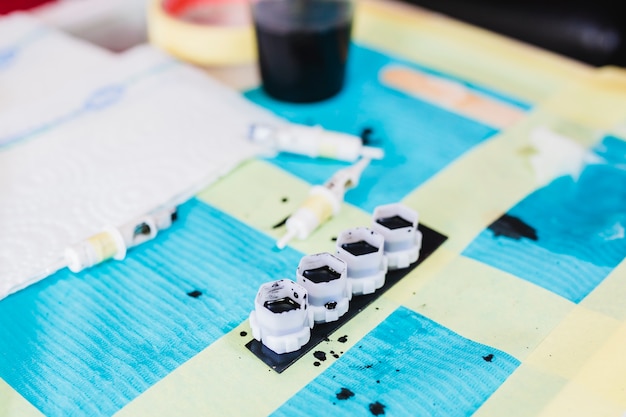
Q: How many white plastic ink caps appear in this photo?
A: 4